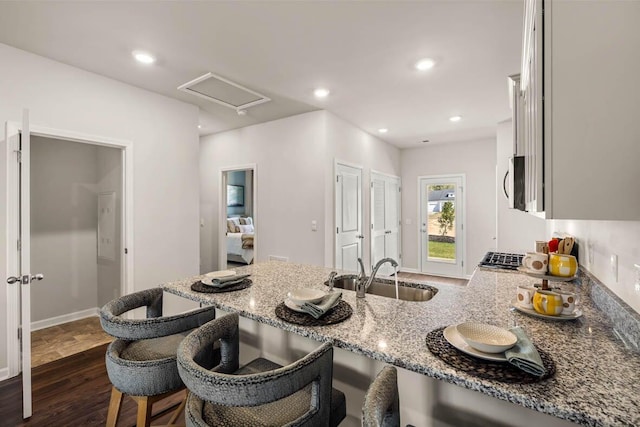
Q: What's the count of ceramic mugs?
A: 5